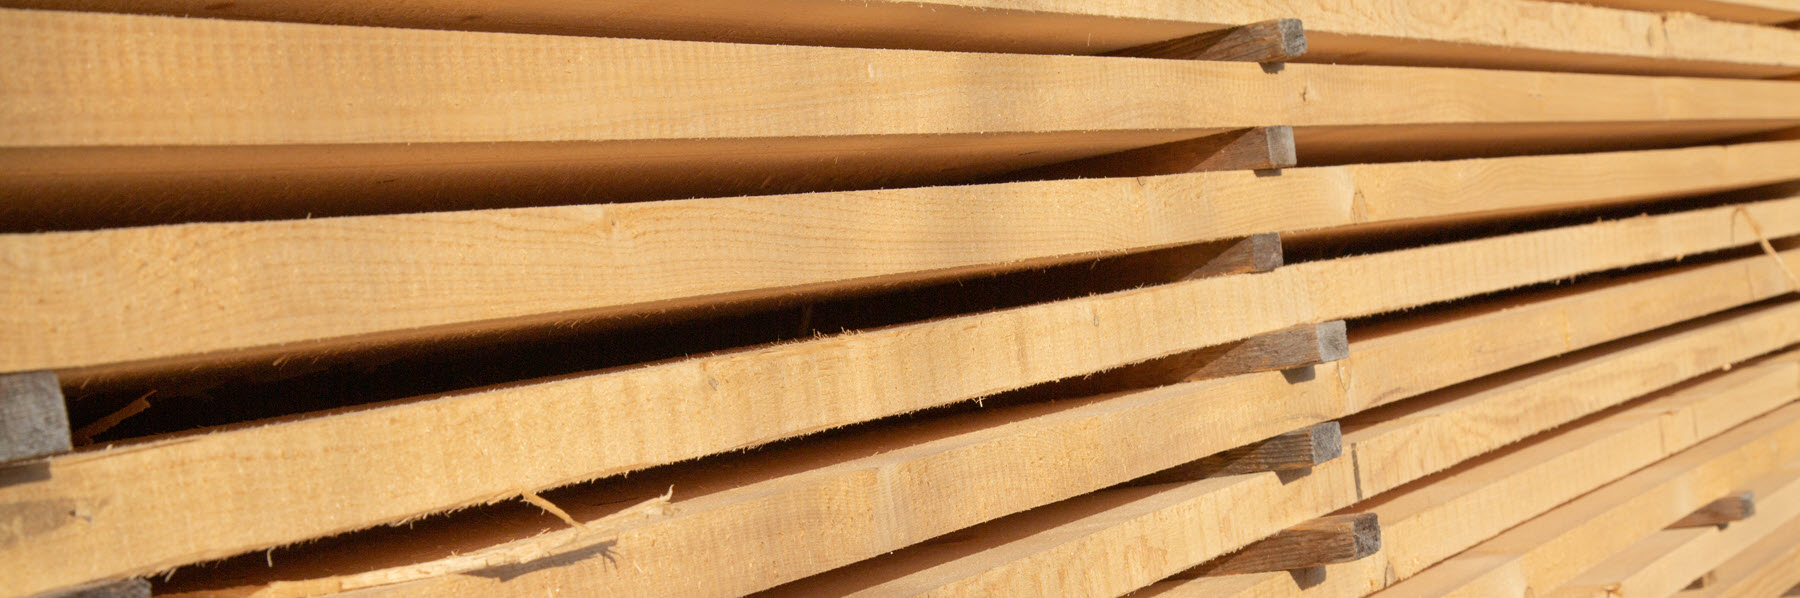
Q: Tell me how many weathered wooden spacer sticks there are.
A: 9